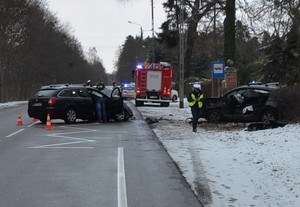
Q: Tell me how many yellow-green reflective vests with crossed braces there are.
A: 1